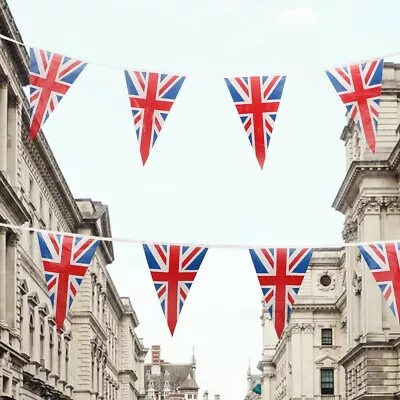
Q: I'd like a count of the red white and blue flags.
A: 8